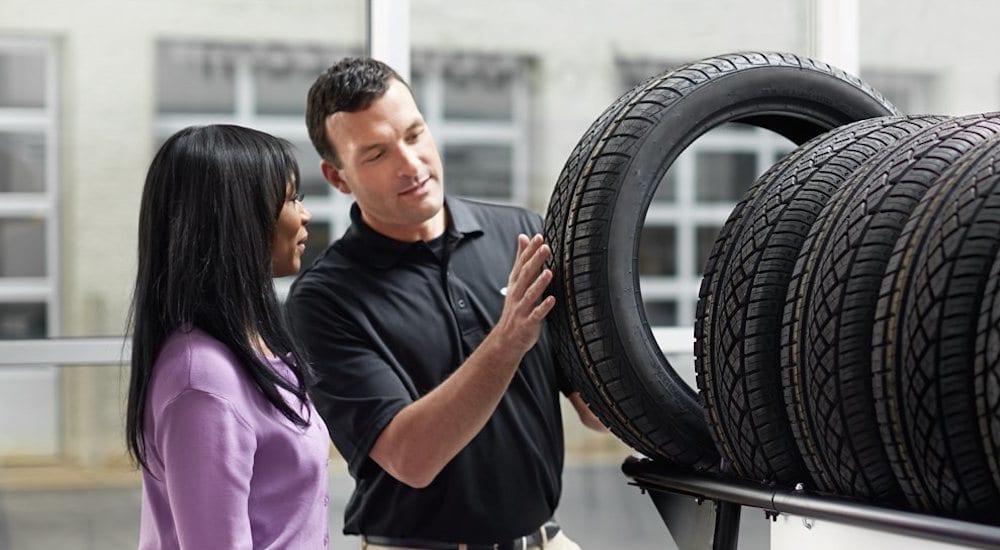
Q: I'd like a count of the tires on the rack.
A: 5